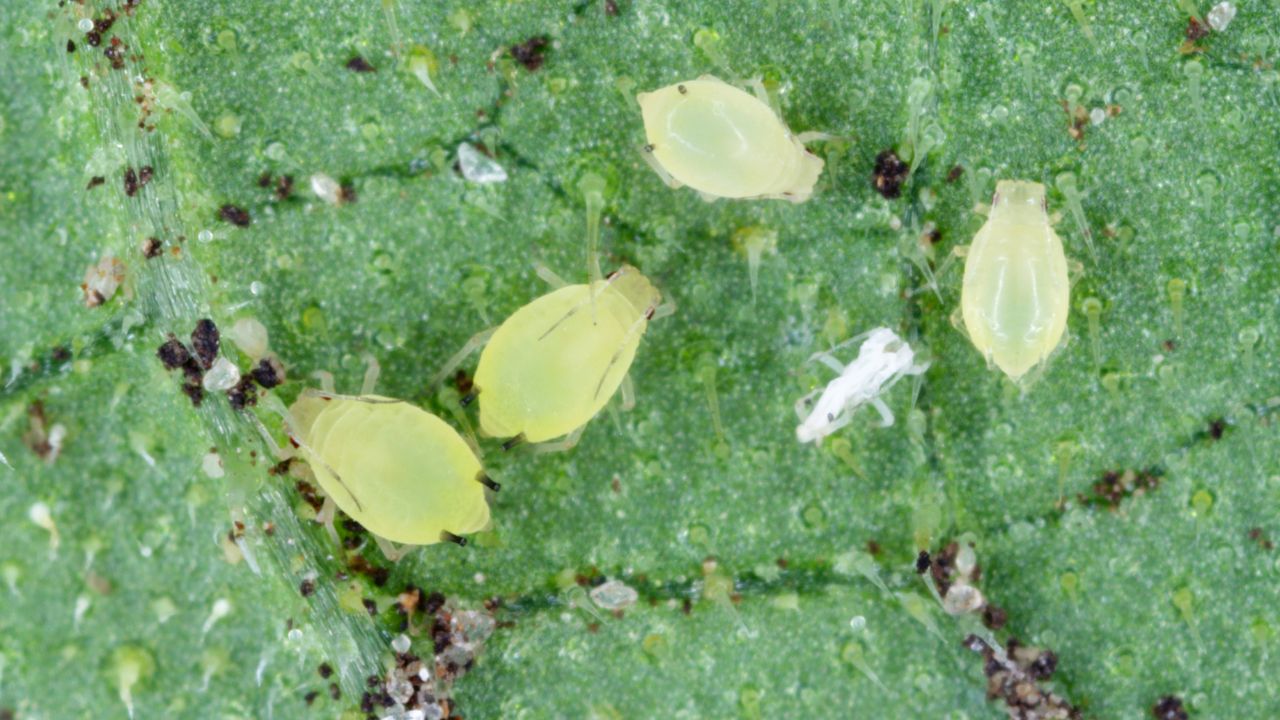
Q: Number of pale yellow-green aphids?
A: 4